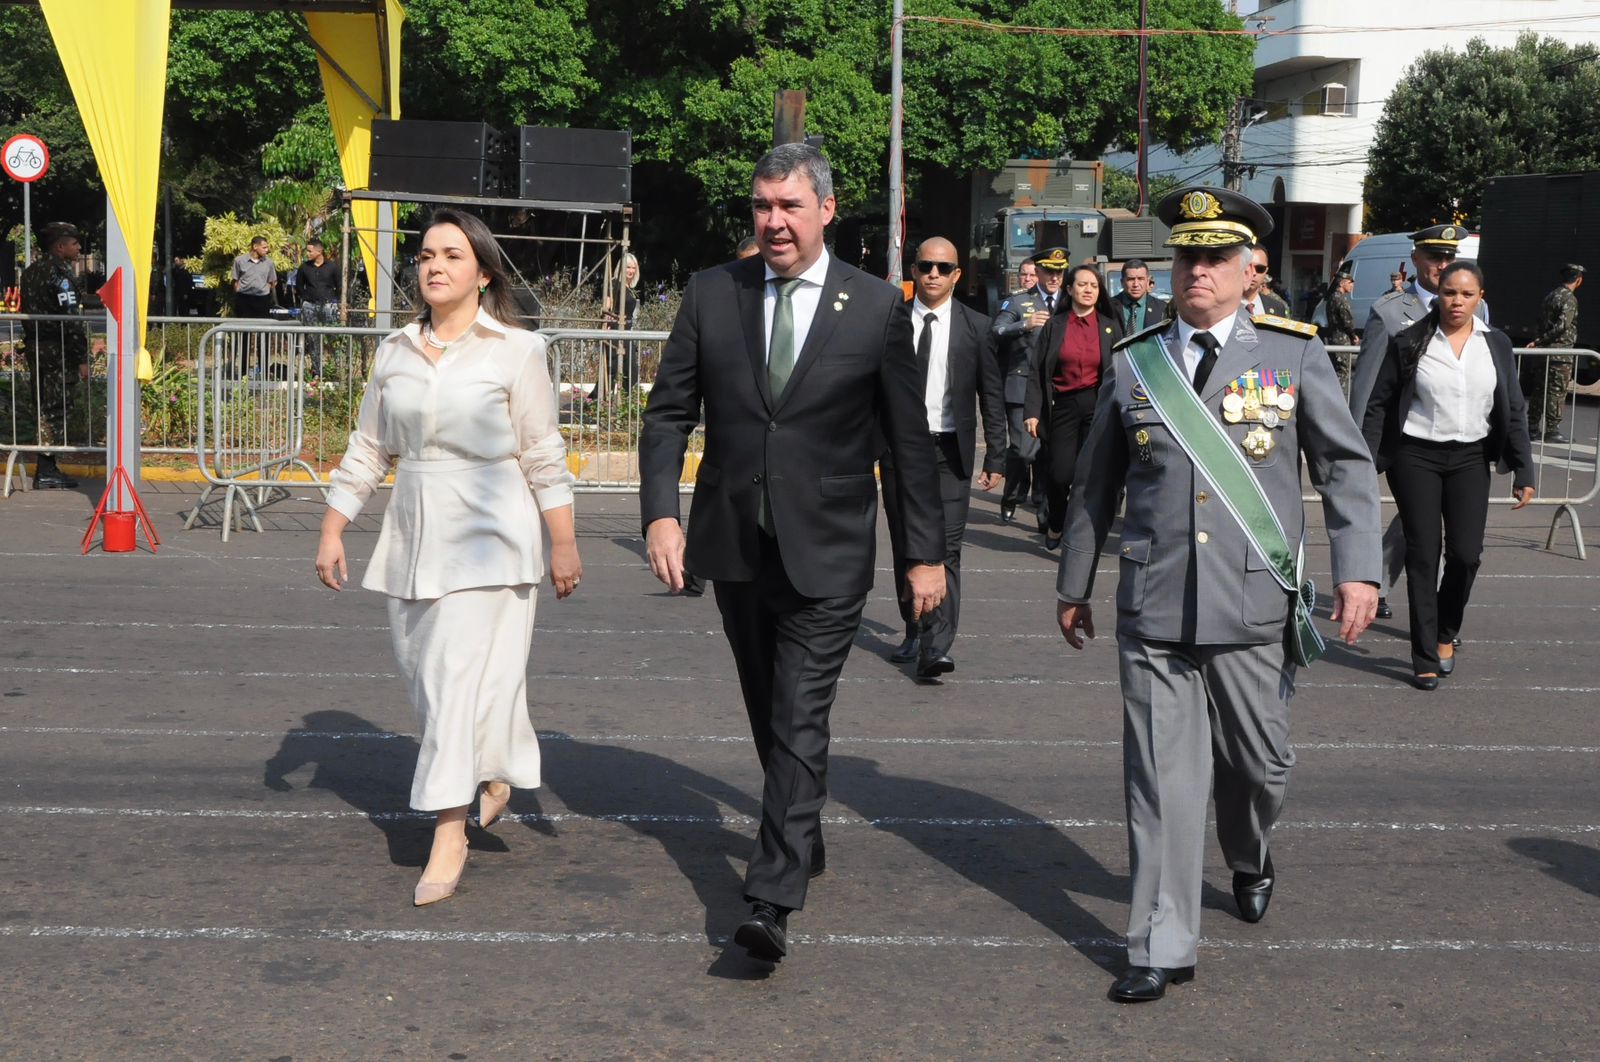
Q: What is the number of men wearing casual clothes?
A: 2